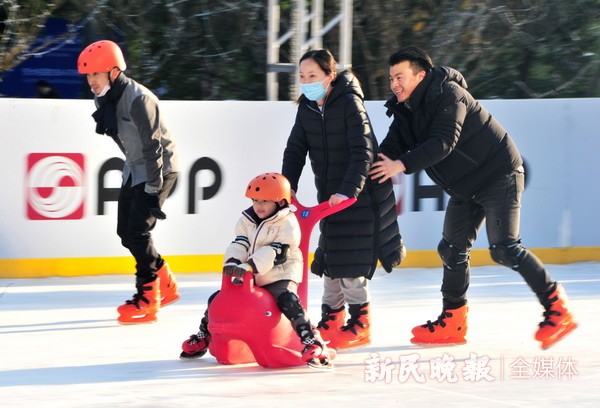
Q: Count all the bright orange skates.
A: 6